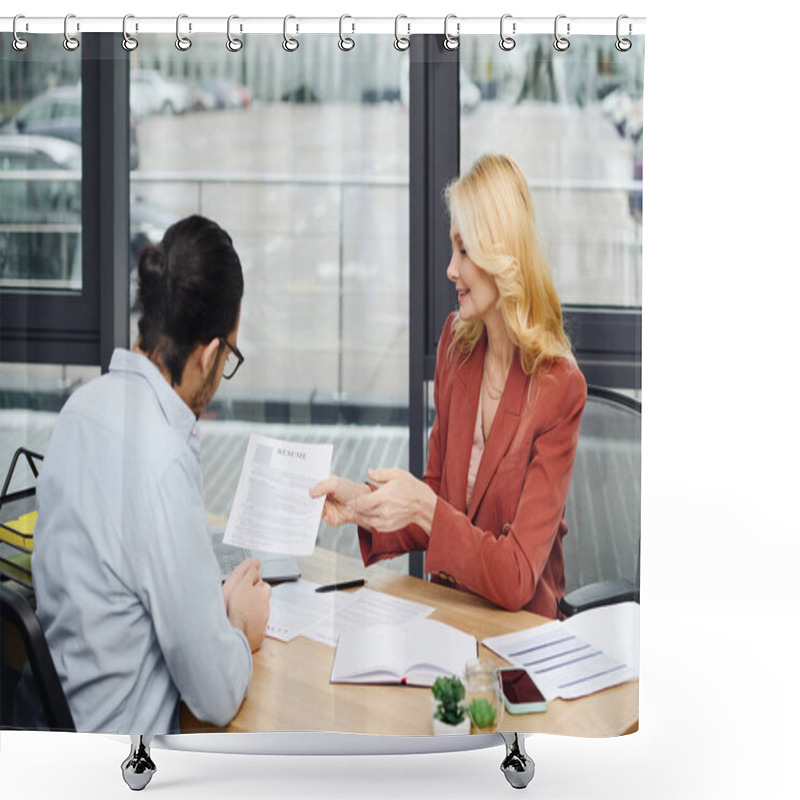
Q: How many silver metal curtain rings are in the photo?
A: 12